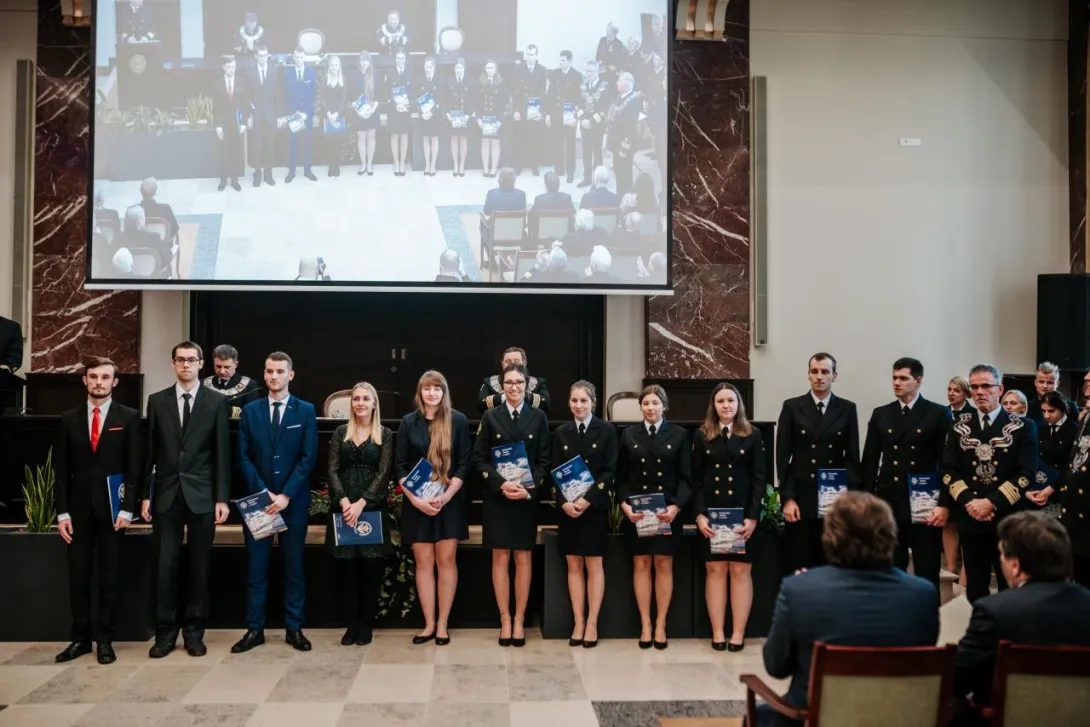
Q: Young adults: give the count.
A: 11